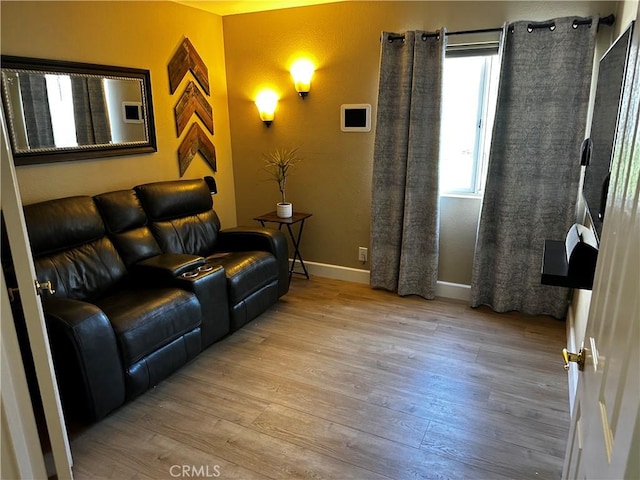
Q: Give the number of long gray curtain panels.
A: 2